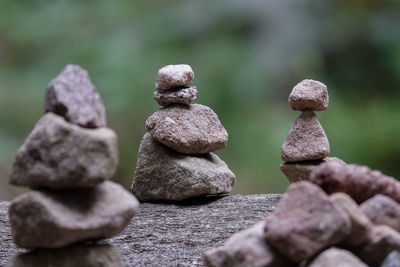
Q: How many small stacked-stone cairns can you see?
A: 3